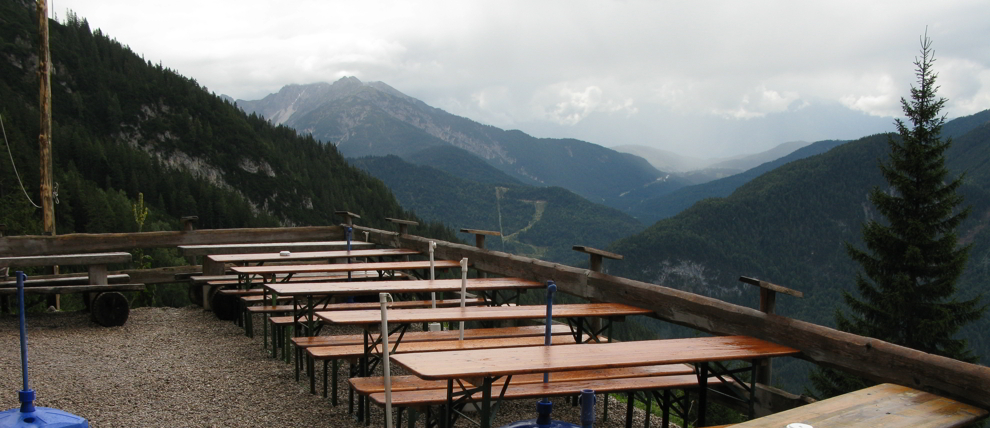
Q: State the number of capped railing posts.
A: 6